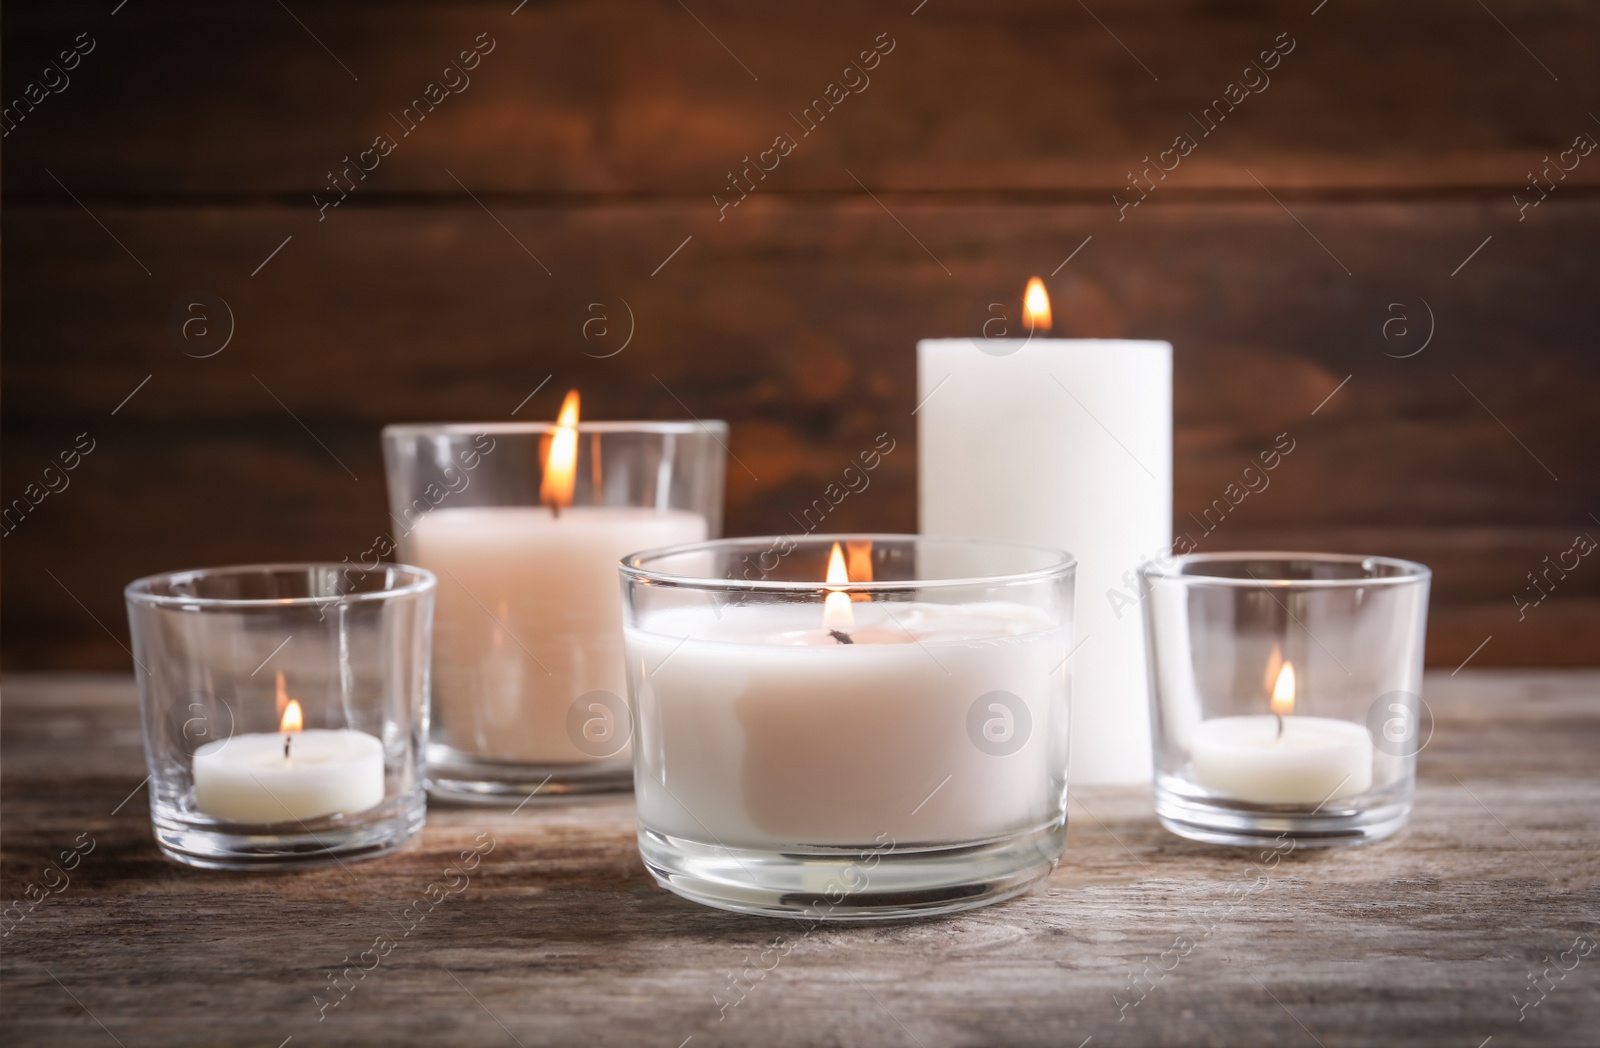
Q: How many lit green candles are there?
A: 0